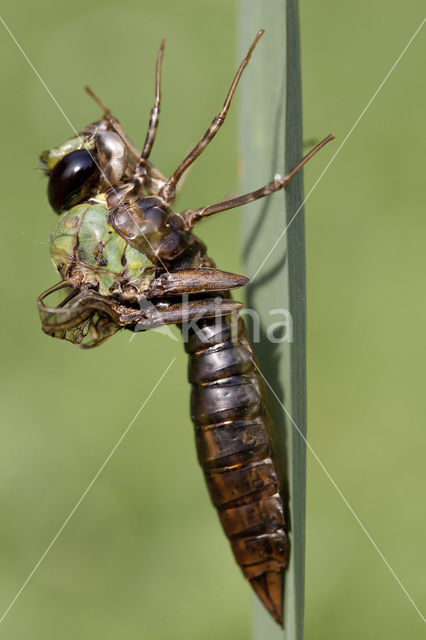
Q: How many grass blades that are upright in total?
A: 1